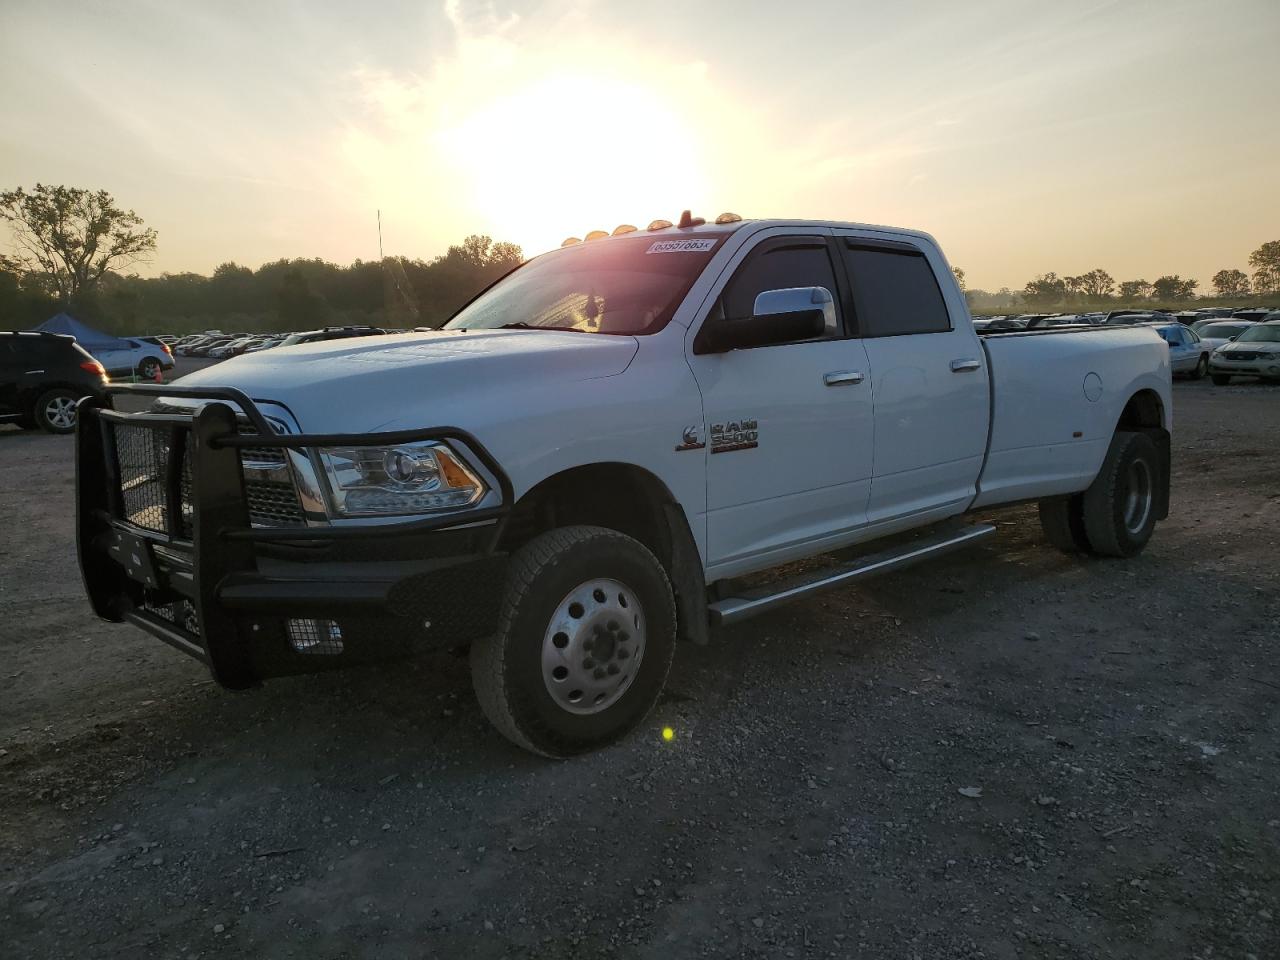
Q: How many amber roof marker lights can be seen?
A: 5